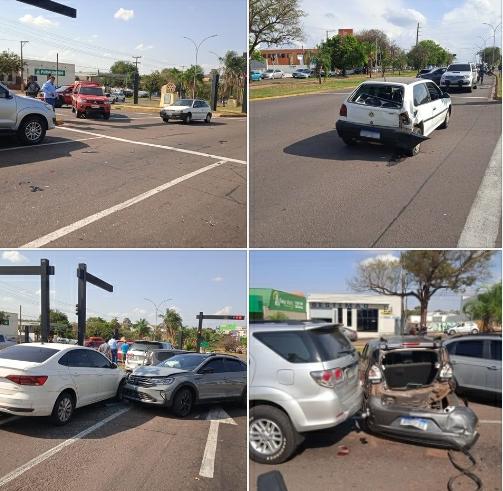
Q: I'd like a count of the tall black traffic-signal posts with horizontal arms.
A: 3